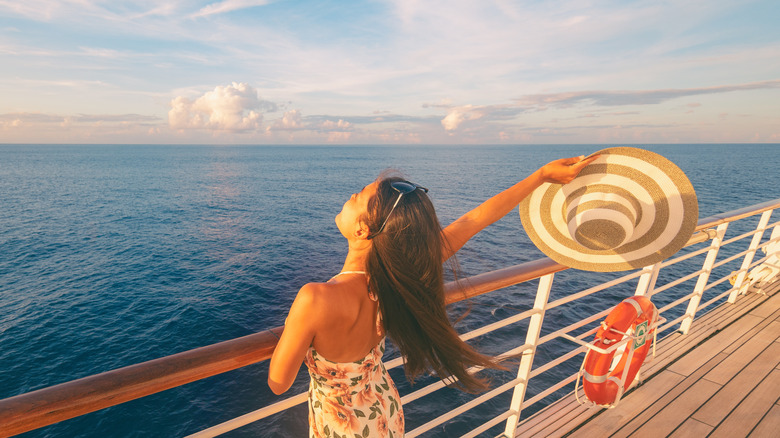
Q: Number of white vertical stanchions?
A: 4